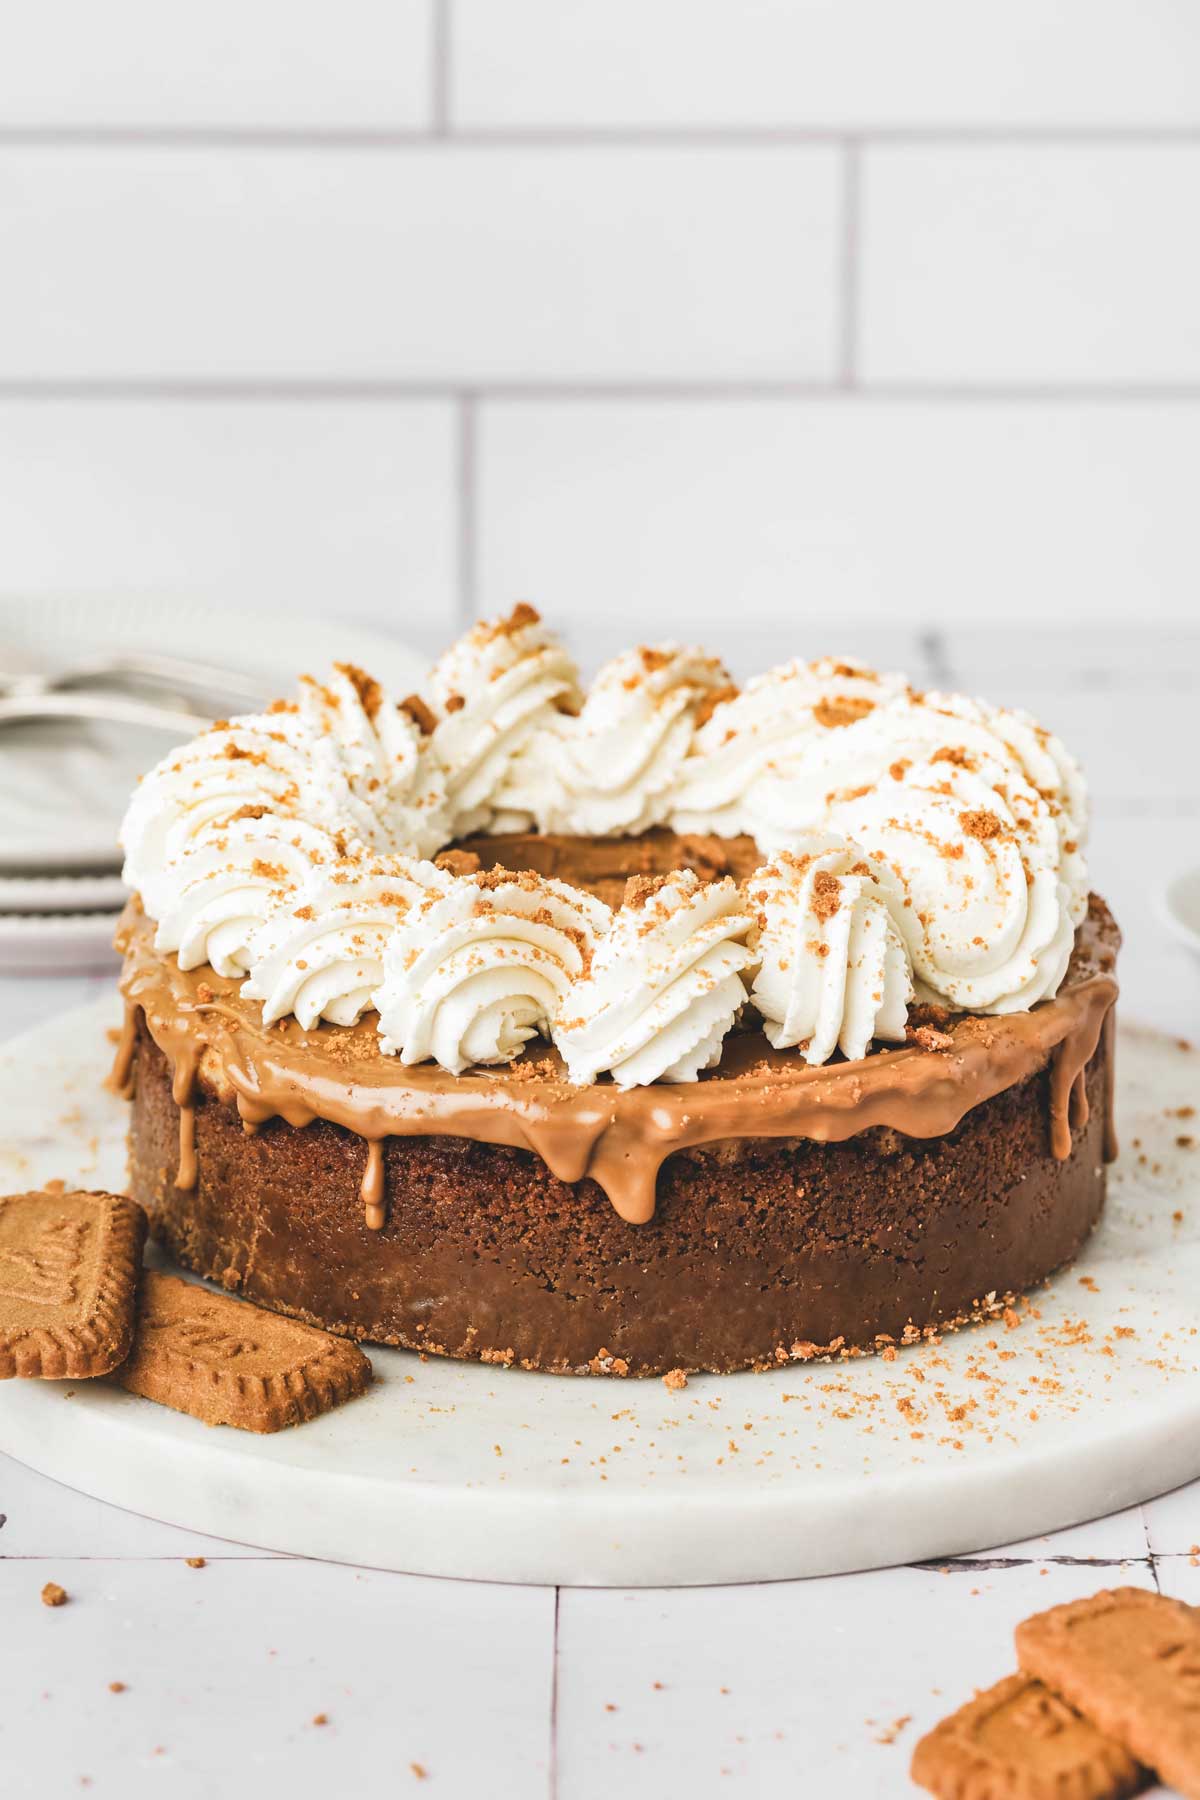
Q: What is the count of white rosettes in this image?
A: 12